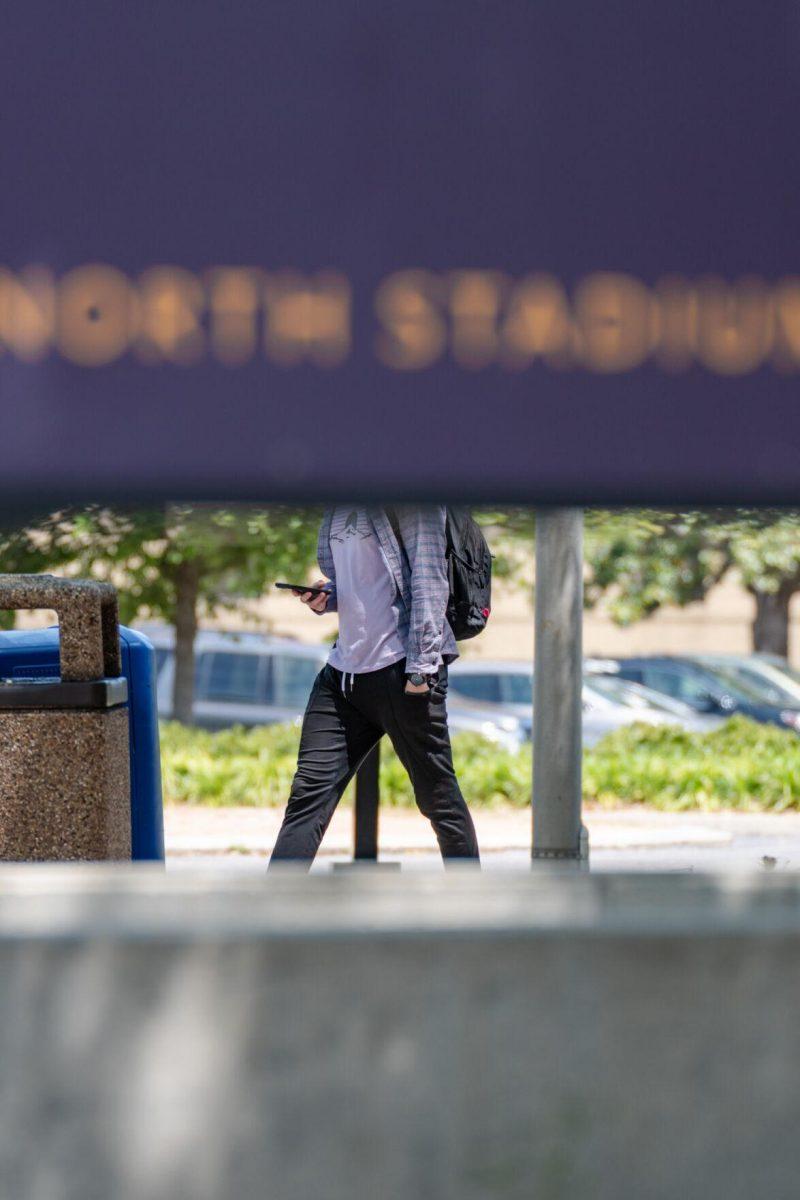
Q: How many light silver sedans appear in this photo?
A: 1